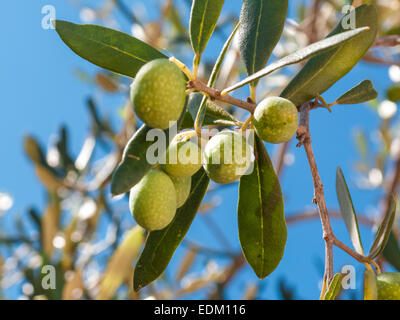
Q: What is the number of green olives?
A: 7